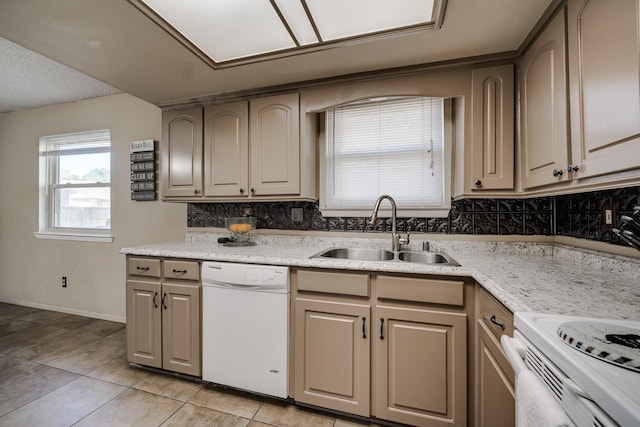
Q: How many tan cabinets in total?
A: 11